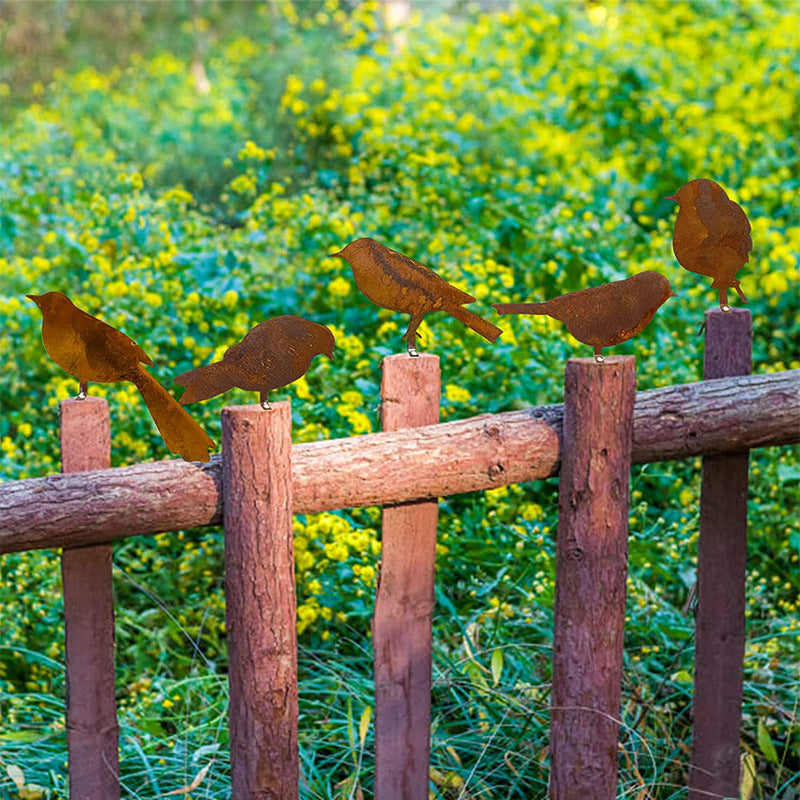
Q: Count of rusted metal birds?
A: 5